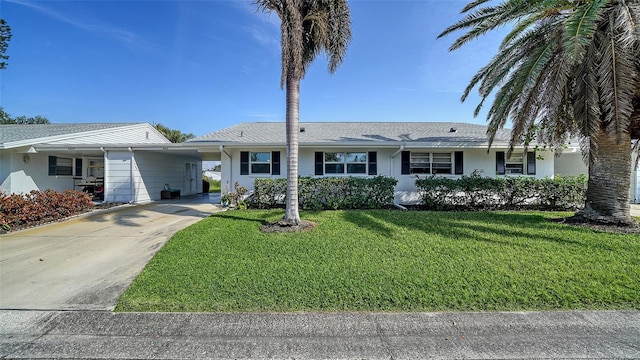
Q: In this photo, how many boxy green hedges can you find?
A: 2